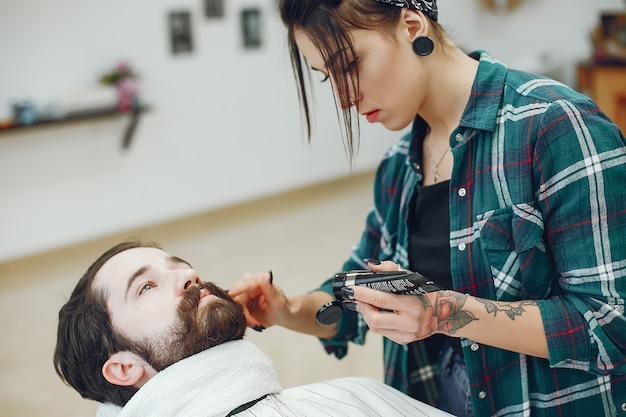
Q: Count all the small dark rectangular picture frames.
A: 3